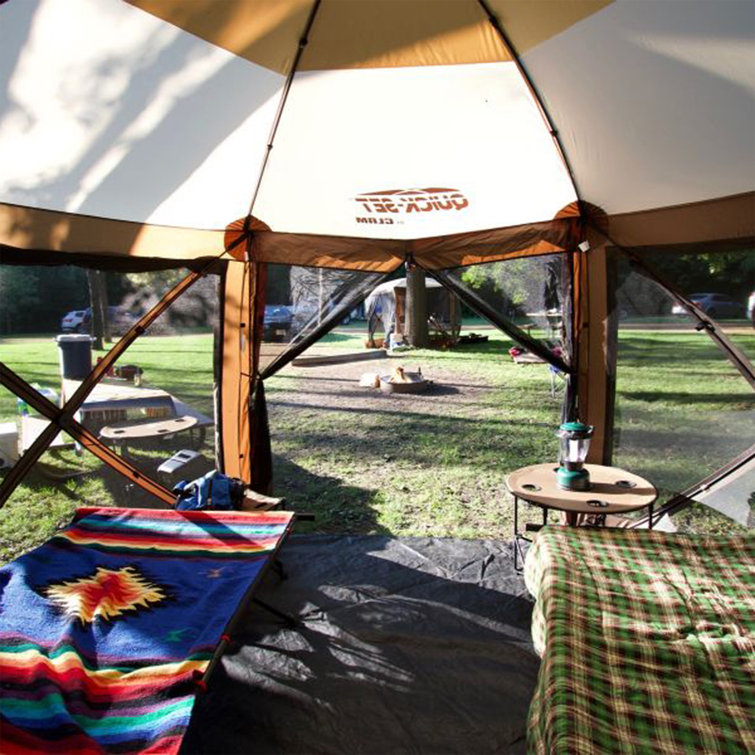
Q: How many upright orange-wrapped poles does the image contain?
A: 2